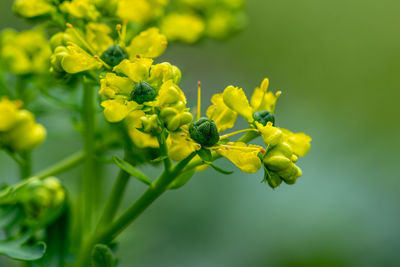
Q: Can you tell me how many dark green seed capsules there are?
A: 4